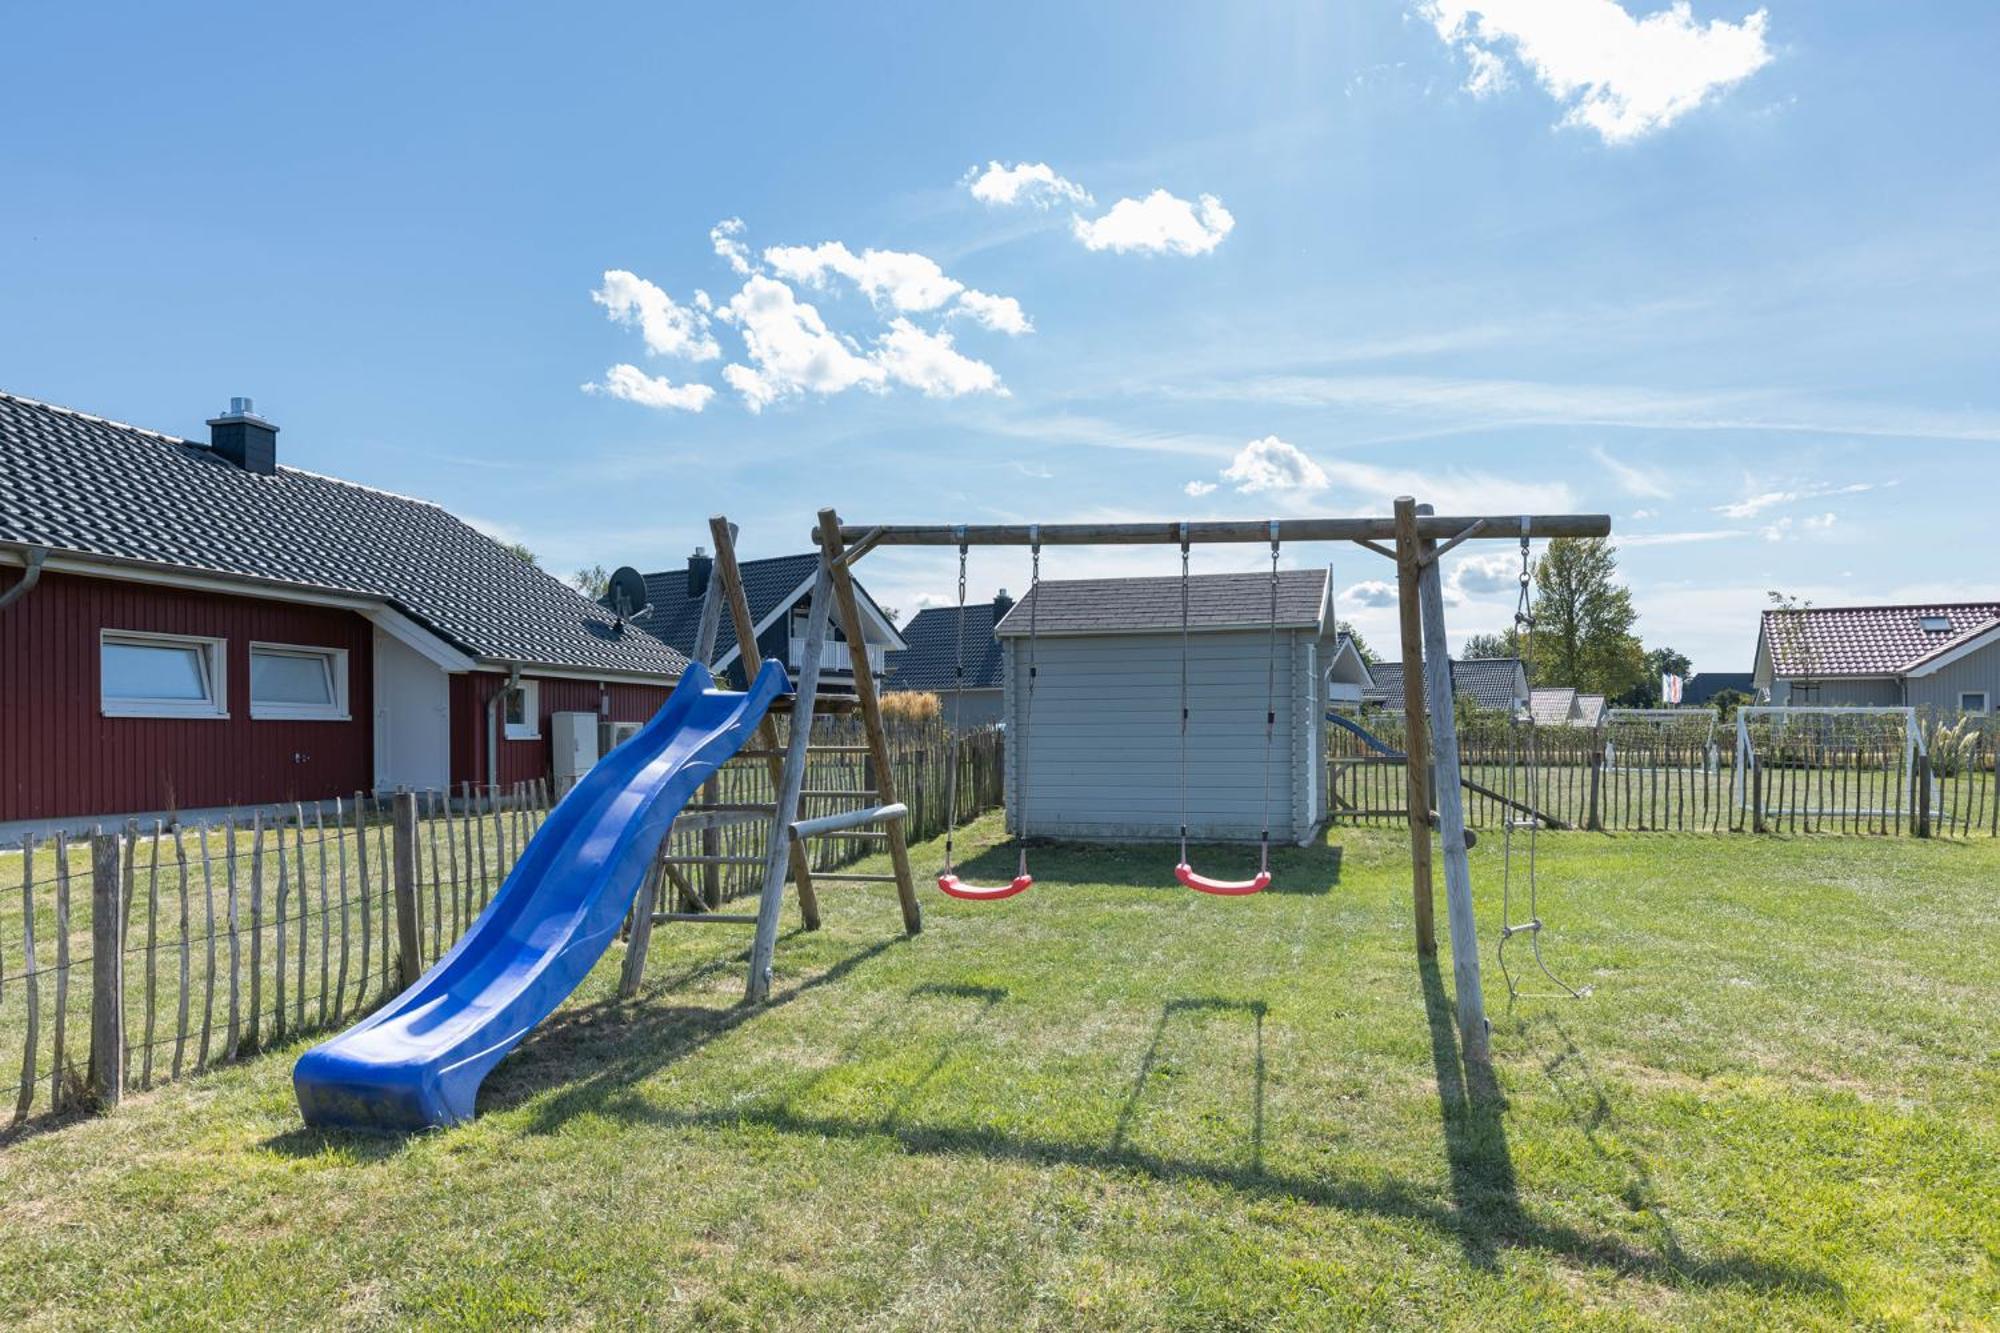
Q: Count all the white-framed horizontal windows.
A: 2